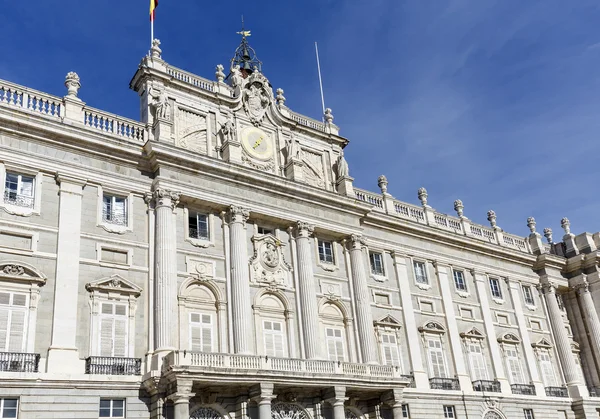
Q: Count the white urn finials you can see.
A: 12